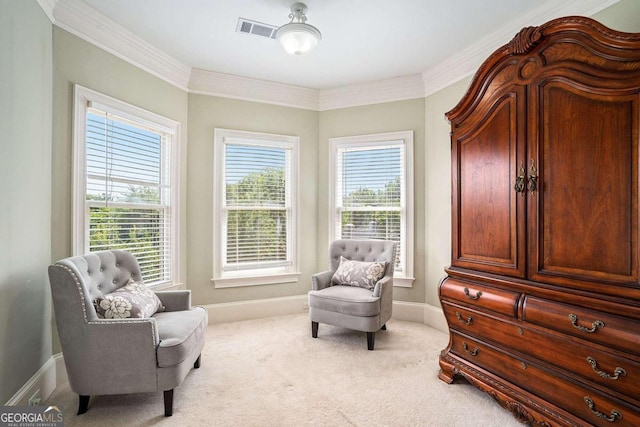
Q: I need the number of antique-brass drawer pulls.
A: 6